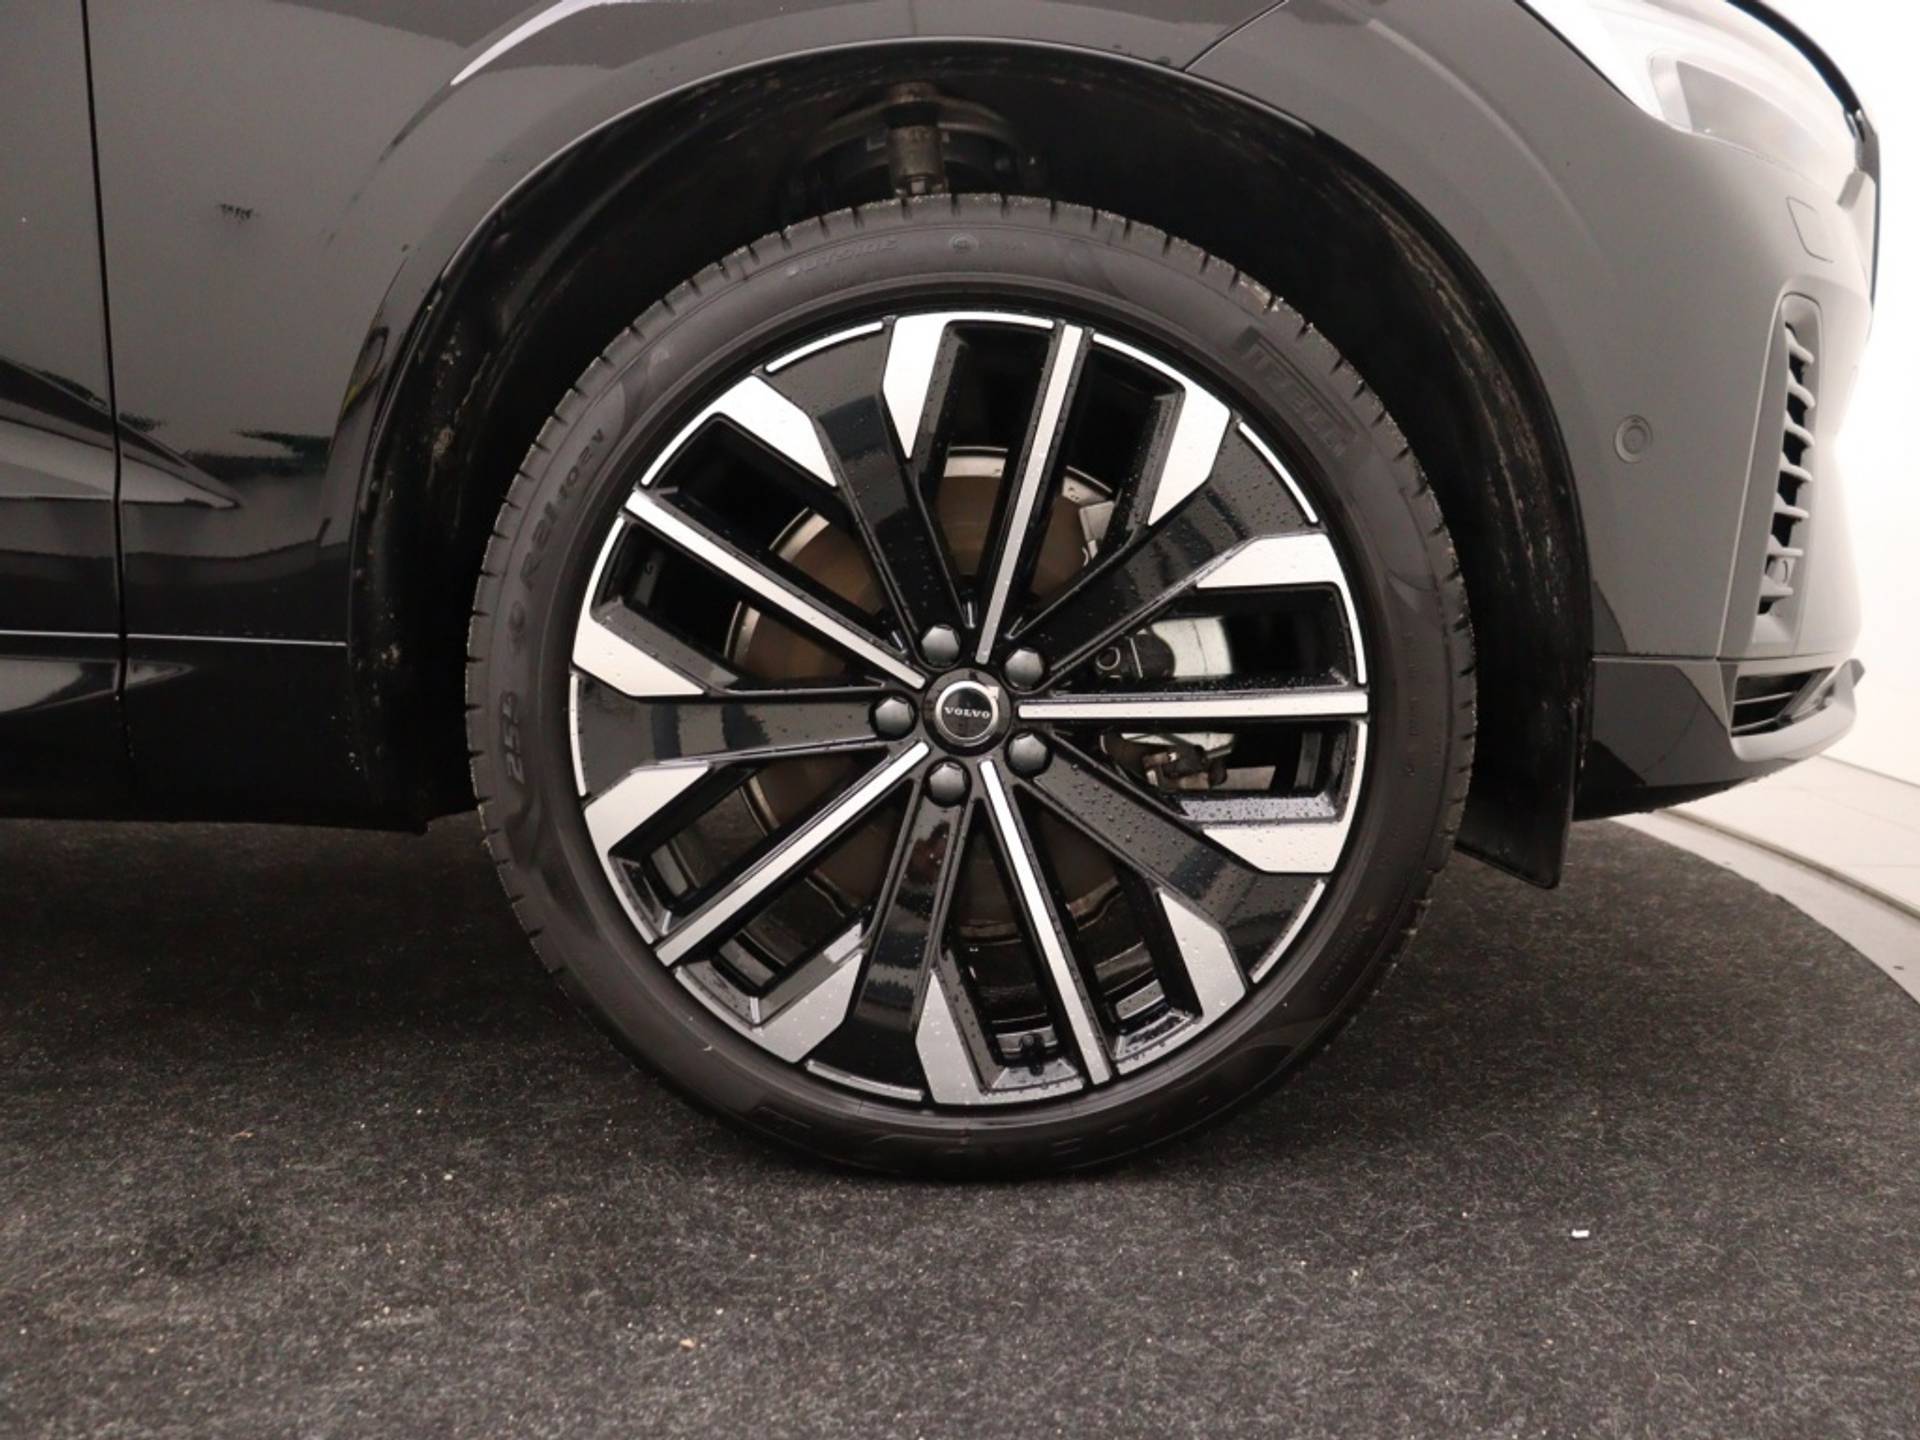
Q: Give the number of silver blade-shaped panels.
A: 10